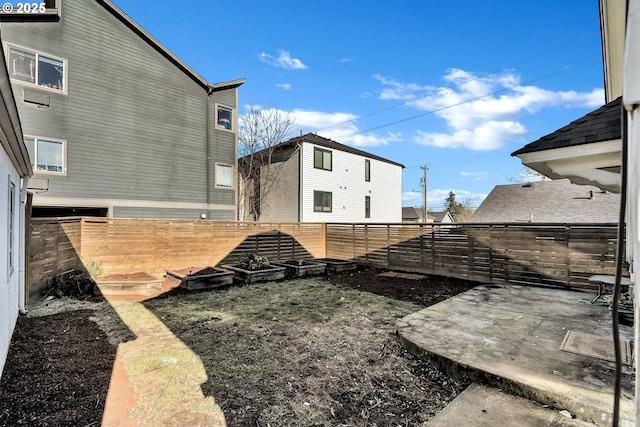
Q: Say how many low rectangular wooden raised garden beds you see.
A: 5